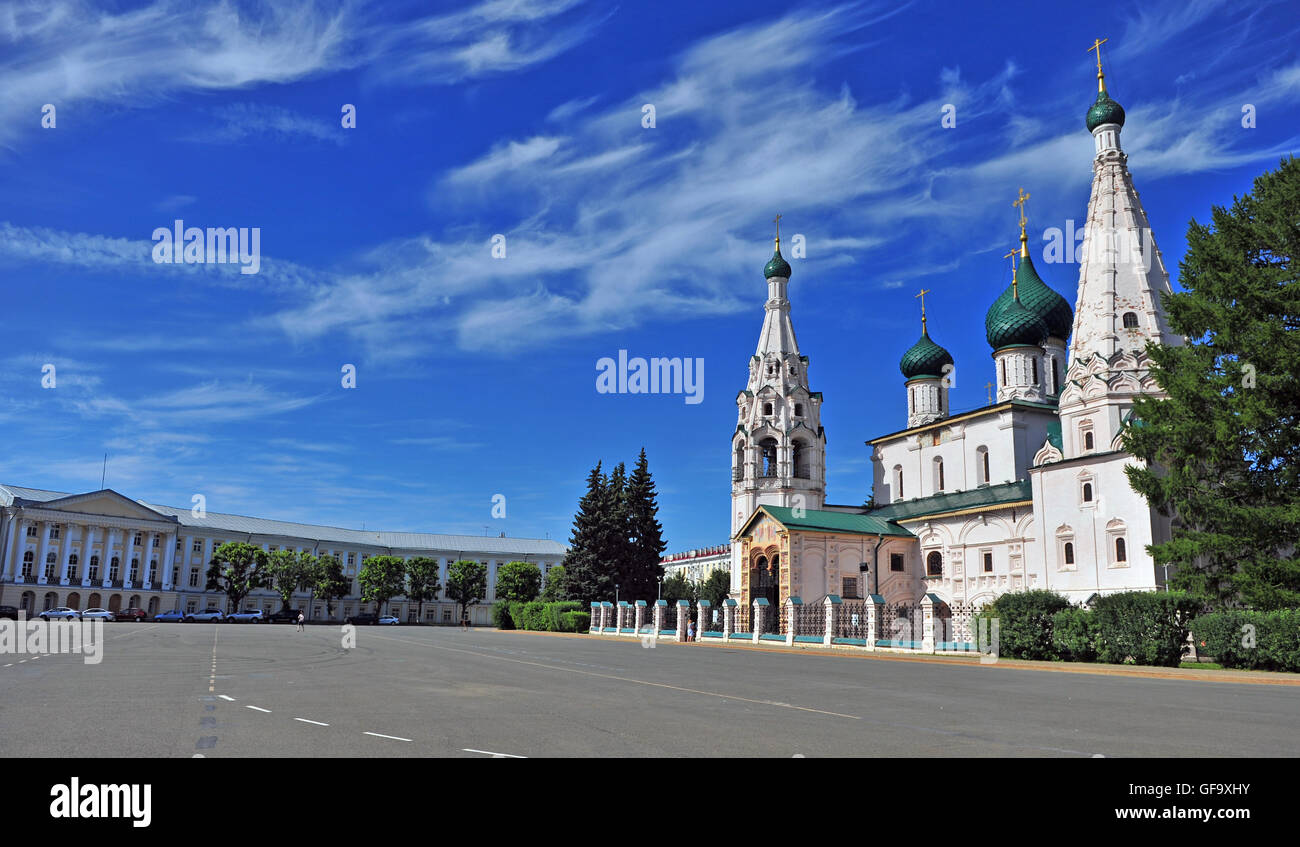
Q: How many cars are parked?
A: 10